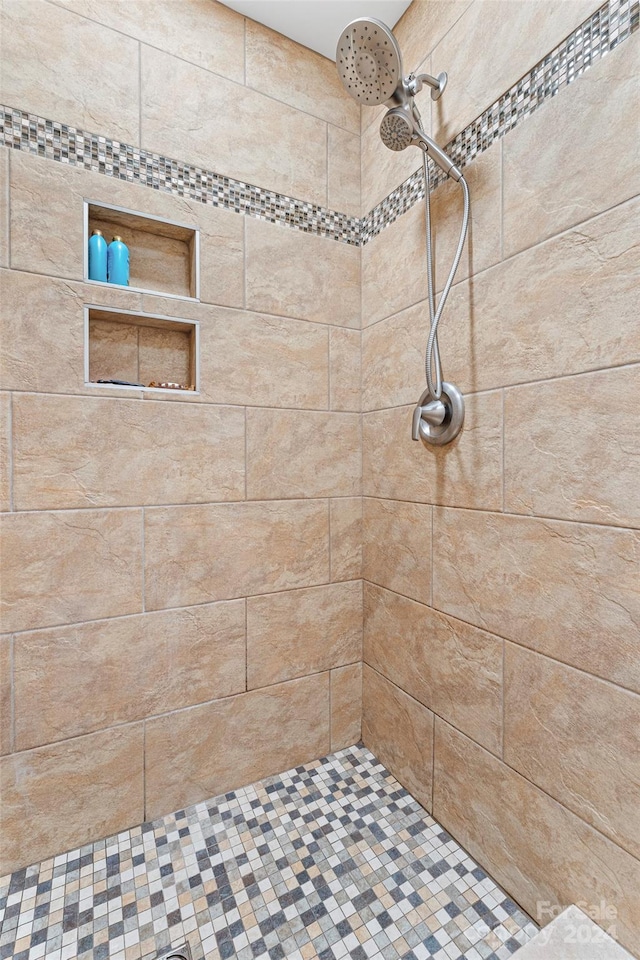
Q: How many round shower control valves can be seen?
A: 1